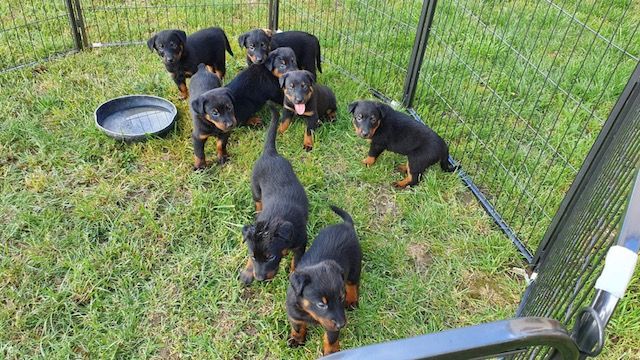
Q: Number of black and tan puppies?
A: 8